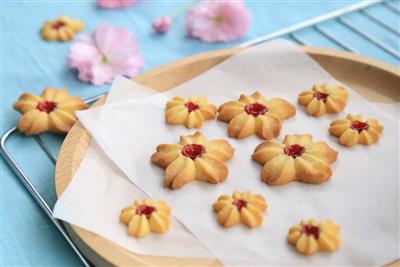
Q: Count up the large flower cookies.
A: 4